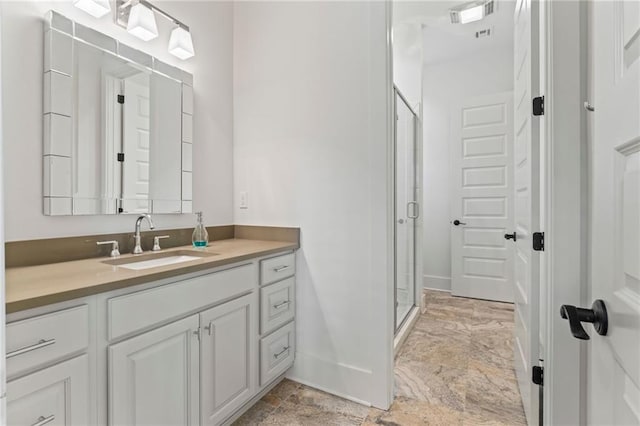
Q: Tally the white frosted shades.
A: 3